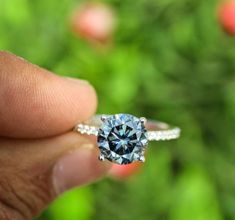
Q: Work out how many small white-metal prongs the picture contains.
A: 4